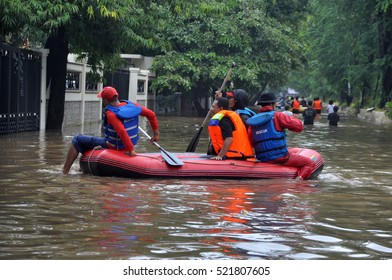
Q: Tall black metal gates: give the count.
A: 2